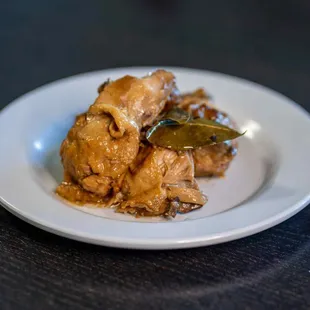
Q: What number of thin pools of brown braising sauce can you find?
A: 1